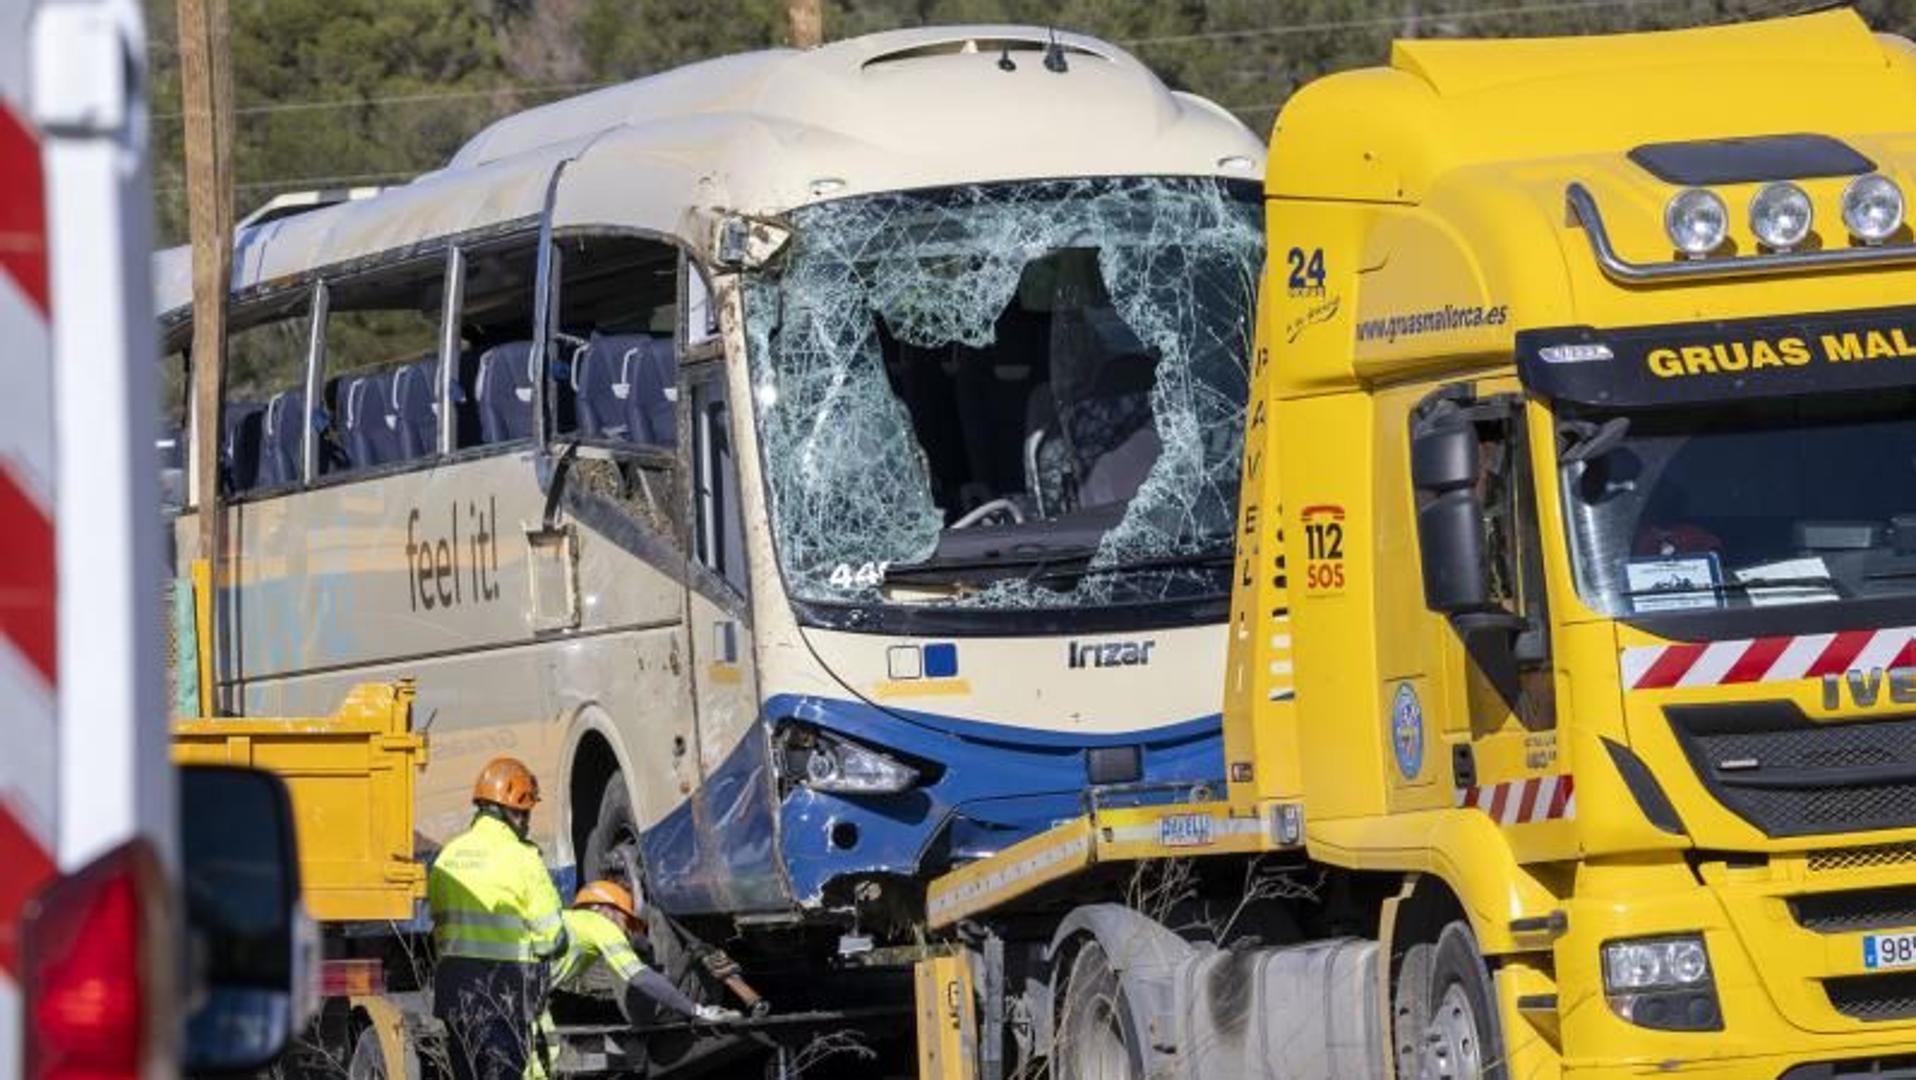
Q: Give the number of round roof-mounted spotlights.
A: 3